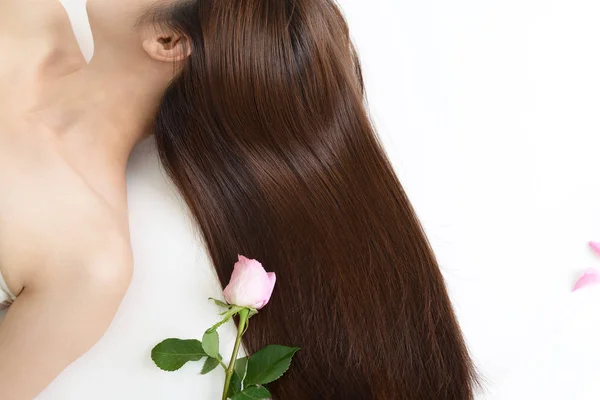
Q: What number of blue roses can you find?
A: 0